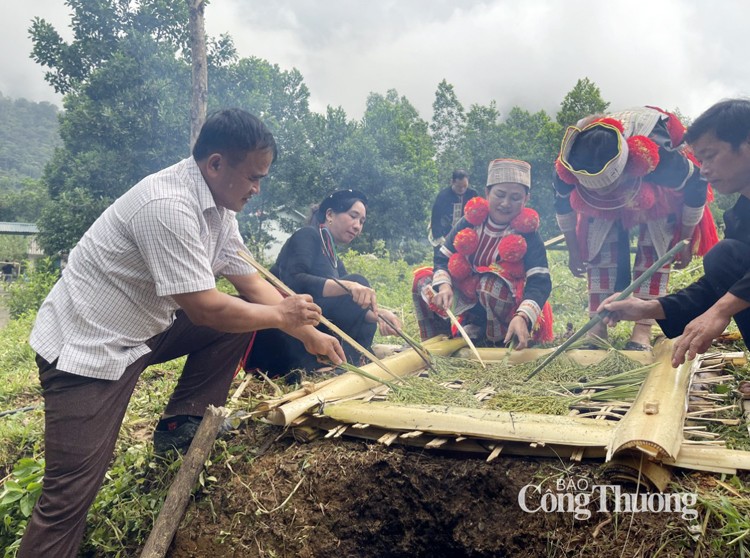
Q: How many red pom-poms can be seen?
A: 12